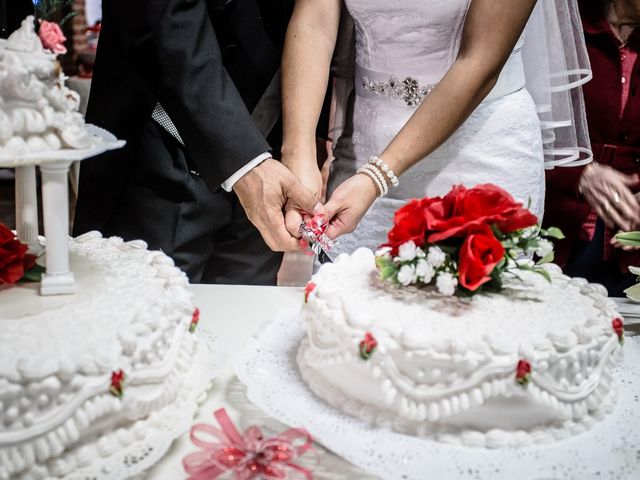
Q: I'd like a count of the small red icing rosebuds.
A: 6